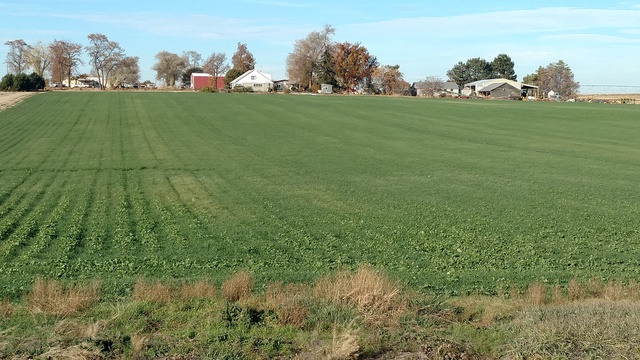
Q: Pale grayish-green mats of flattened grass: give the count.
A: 1